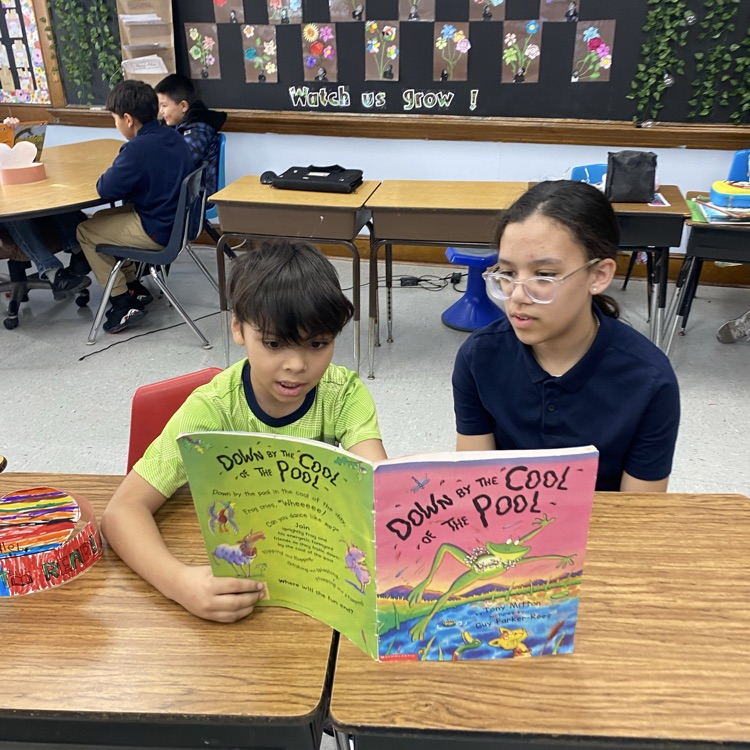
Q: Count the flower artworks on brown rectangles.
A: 13